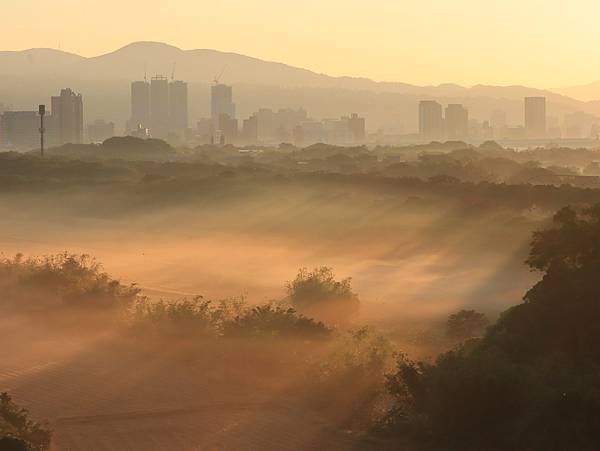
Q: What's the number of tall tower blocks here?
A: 8